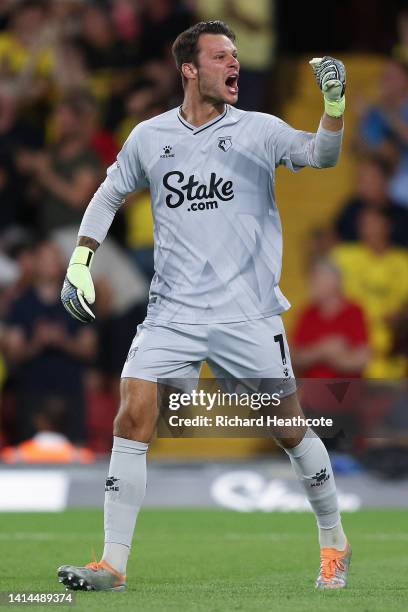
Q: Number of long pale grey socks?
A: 2